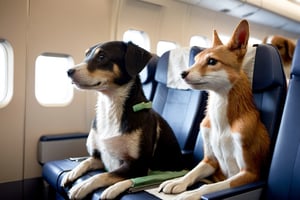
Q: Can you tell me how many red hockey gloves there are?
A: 0